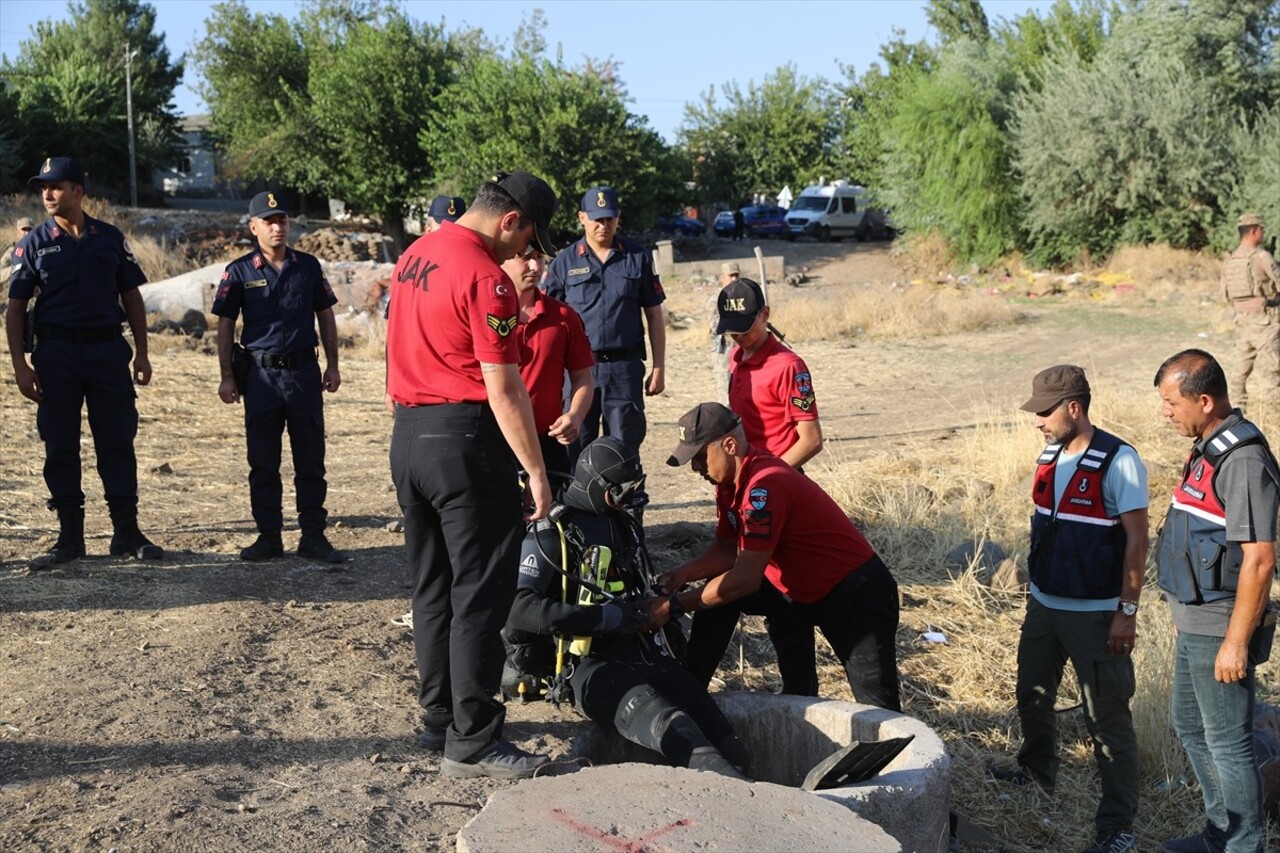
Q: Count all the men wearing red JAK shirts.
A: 4